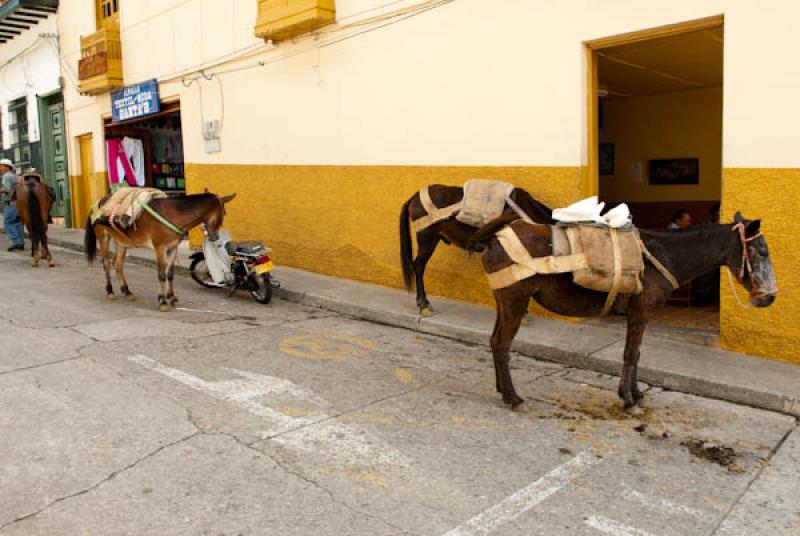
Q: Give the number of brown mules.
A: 4